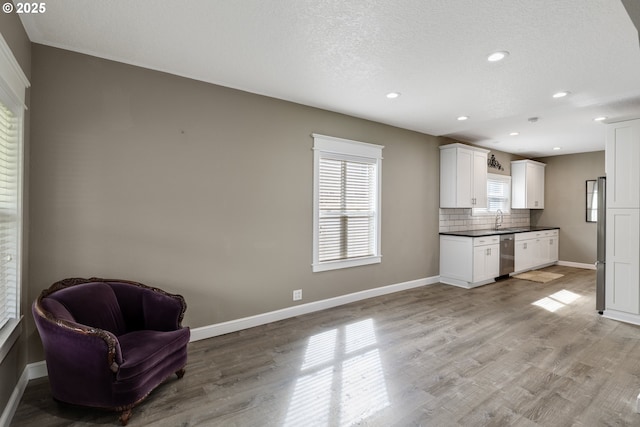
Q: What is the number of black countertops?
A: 1